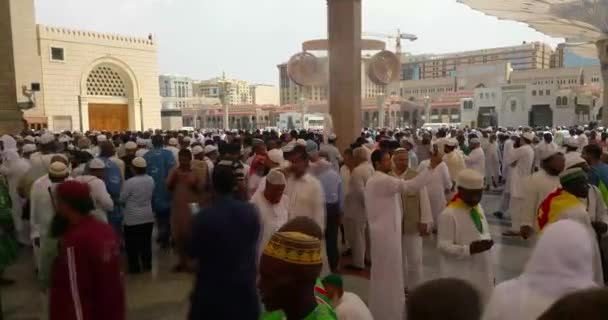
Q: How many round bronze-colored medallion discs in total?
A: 2